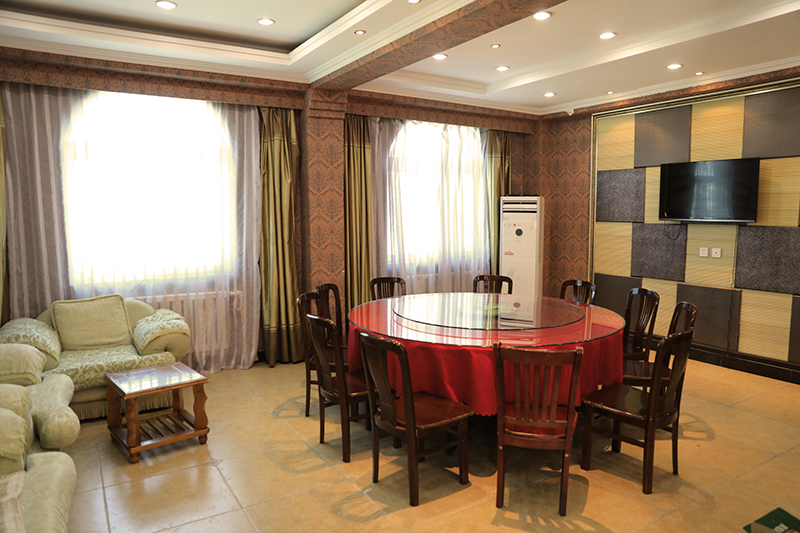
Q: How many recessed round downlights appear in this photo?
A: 13